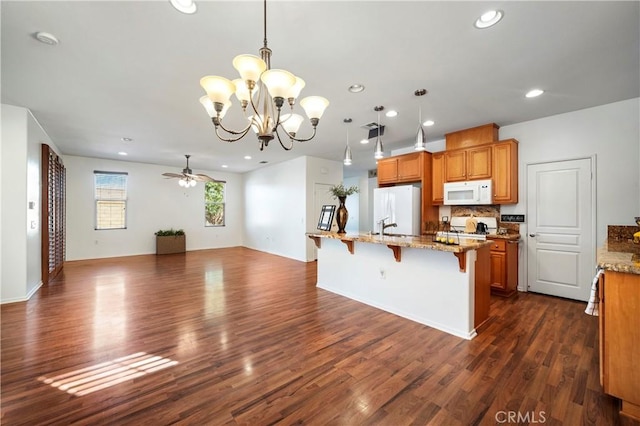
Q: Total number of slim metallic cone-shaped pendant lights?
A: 3